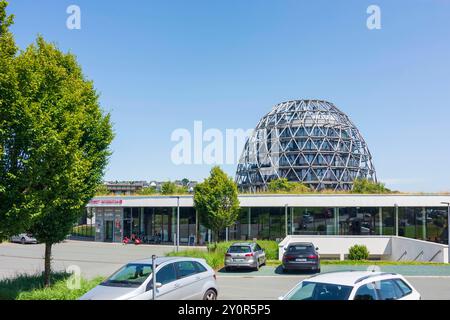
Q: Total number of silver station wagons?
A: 1